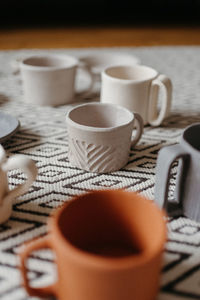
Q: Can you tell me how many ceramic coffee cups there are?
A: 6